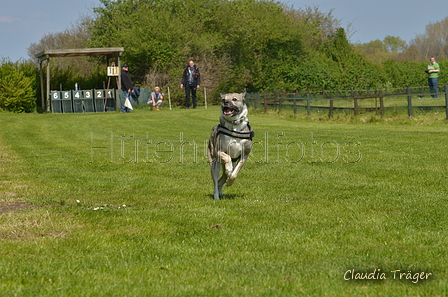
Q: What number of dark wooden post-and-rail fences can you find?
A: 1